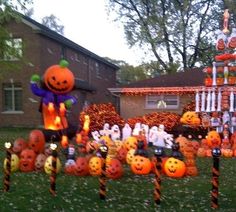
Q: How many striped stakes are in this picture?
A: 5